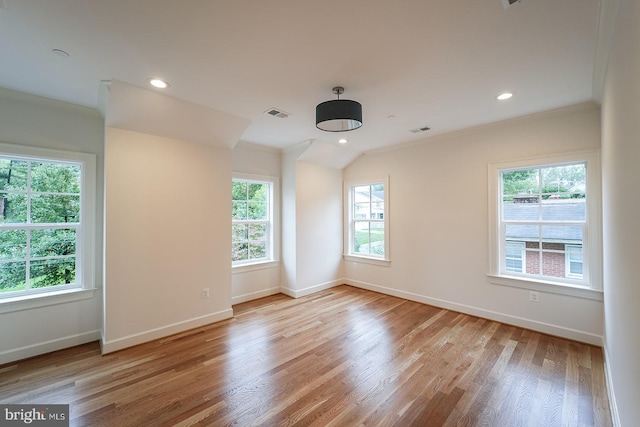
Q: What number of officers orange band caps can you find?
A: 0